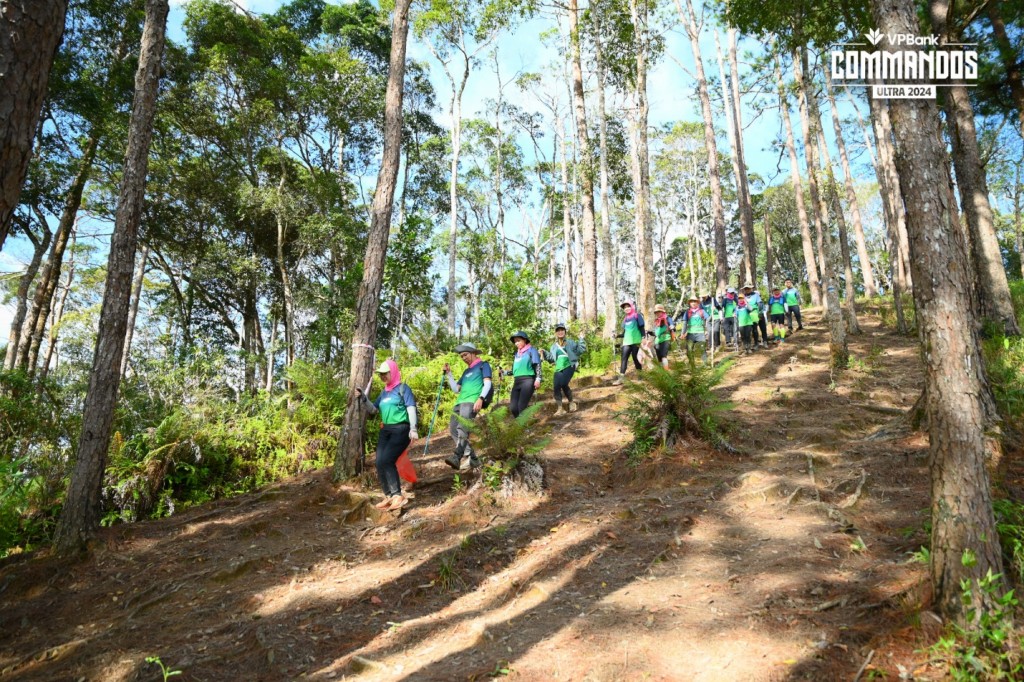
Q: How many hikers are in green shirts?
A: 13